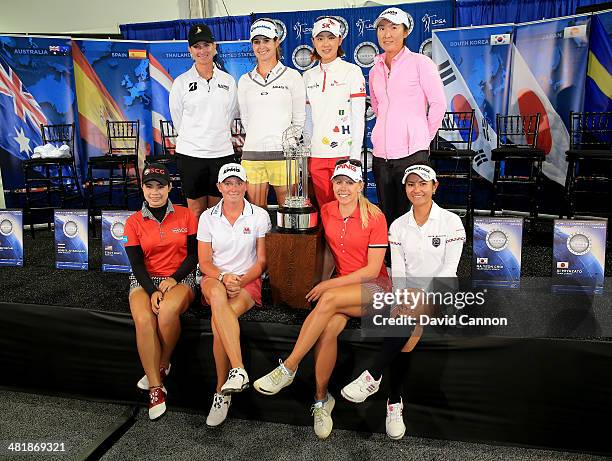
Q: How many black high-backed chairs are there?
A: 7